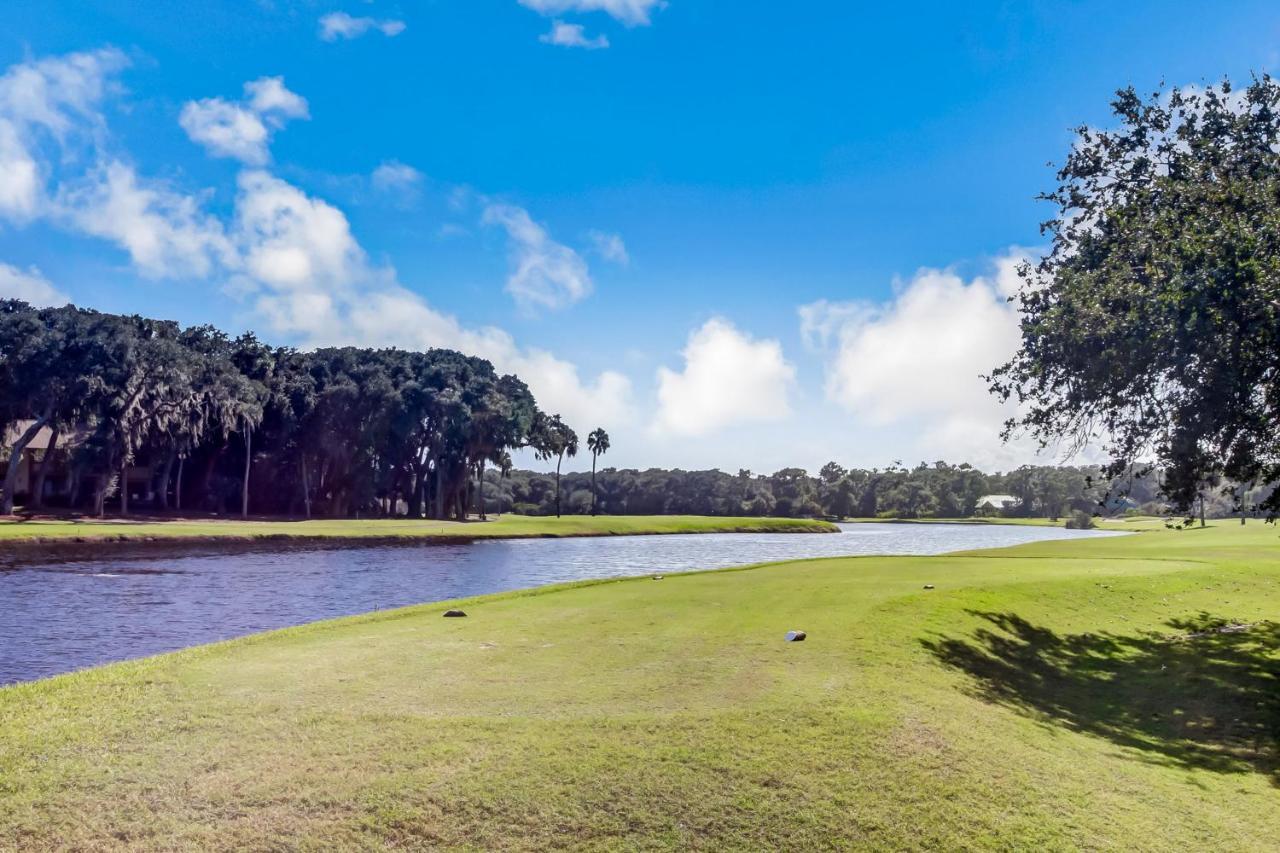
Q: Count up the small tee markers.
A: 4